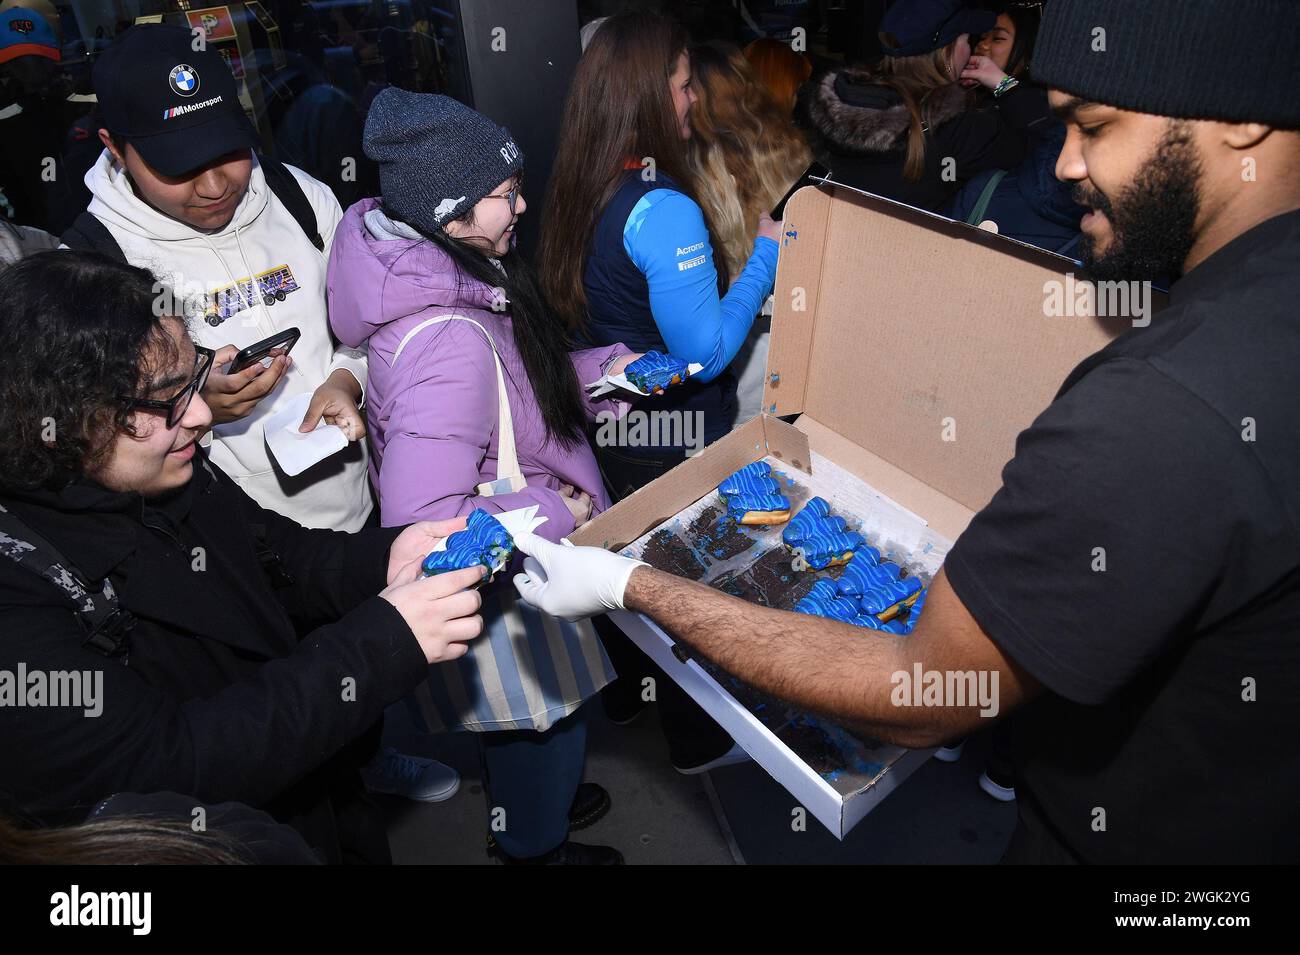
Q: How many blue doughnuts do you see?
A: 7